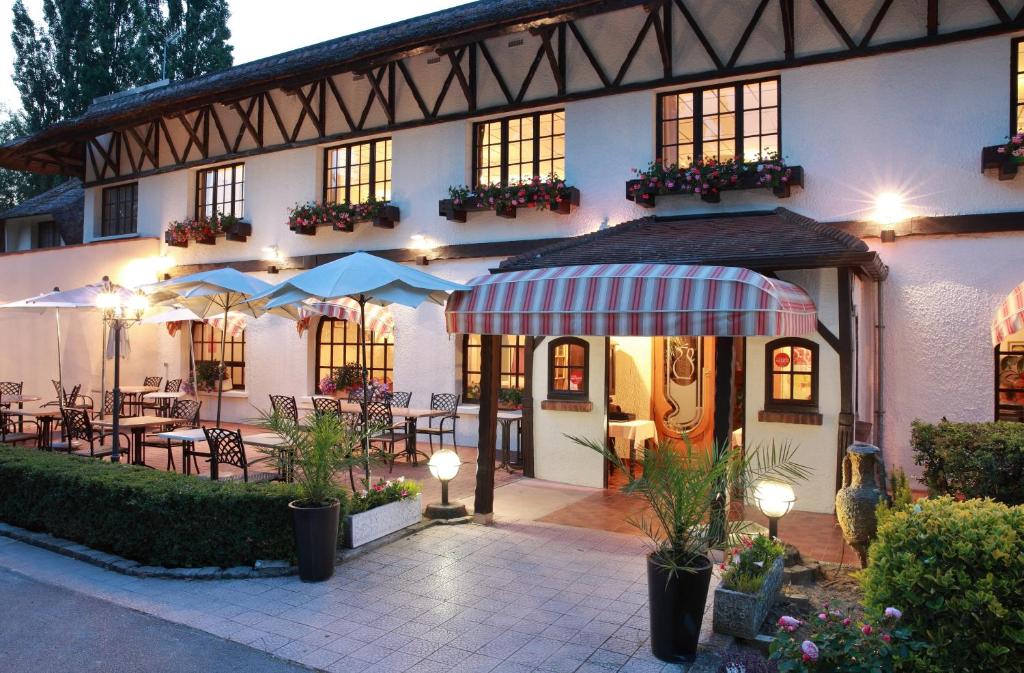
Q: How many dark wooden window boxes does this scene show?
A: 5